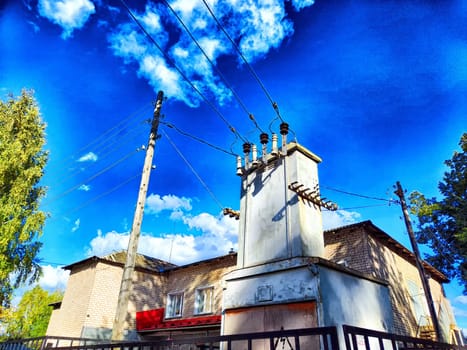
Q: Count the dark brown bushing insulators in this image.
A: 3